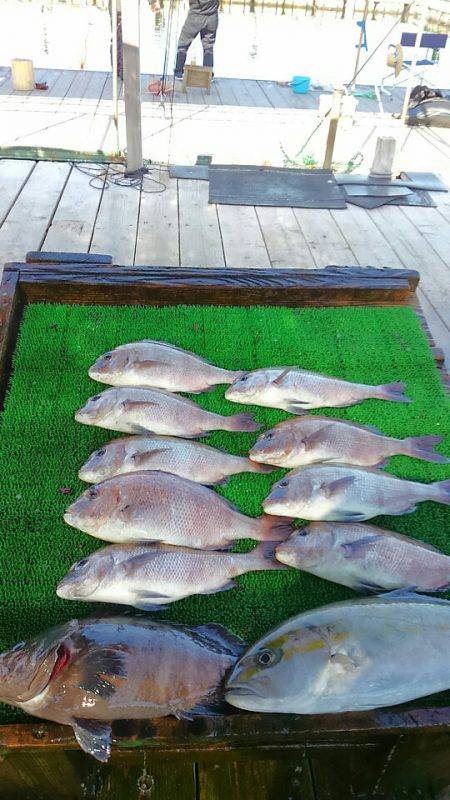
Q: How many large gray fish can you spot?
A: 2